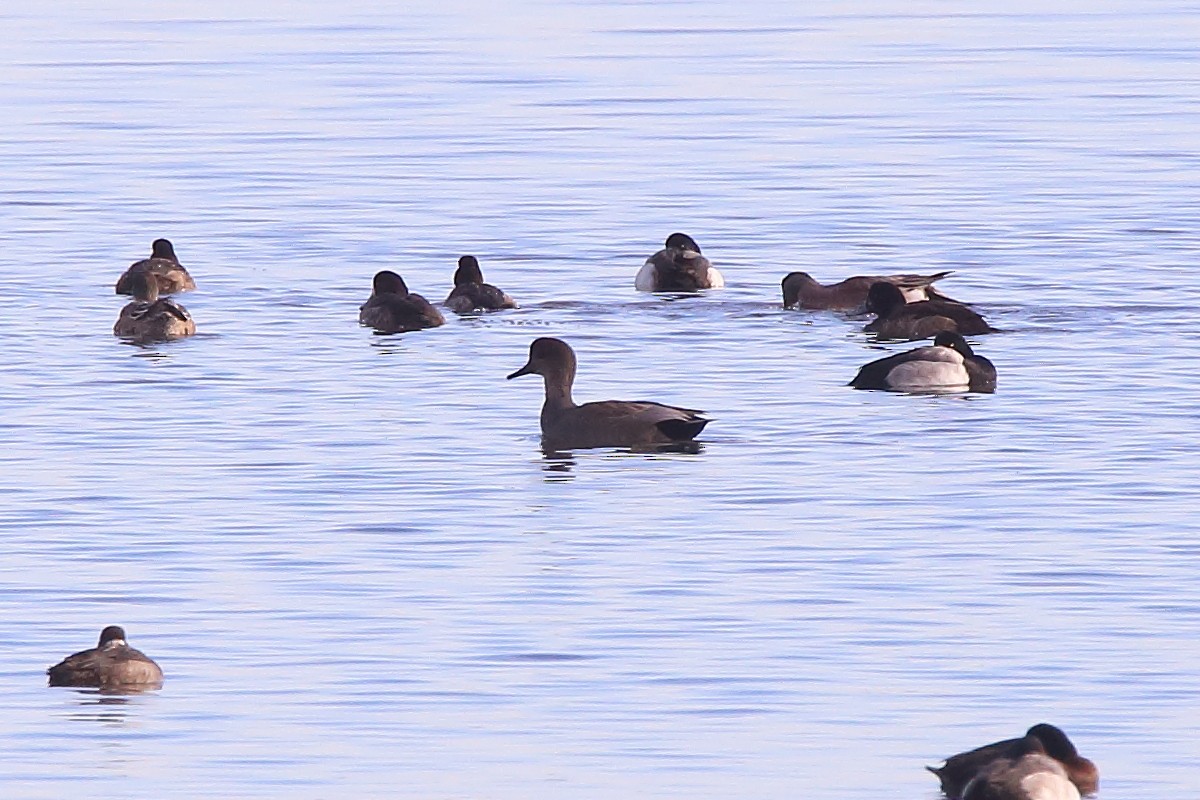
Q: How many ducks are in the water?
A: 12